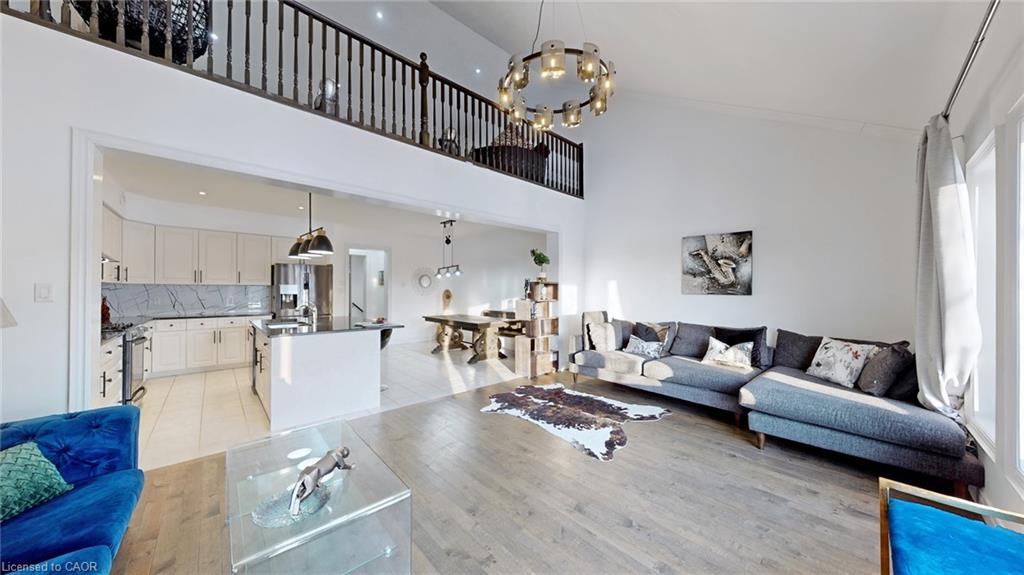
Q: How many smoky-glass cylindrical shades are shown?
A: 9